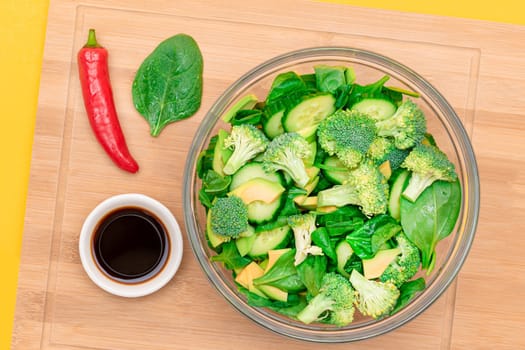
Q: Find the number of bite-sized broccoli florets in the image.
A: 12